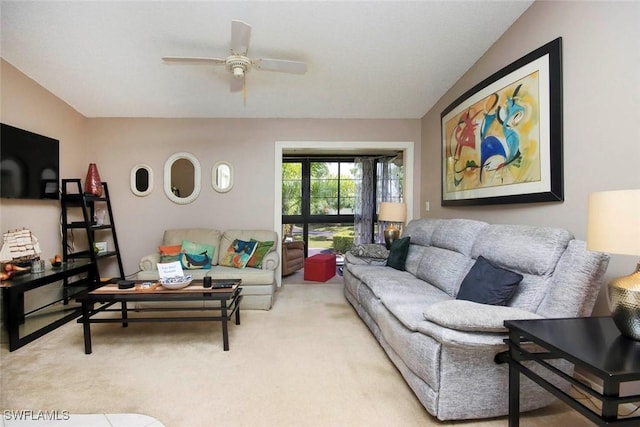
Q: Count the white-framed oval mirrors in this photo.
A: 3